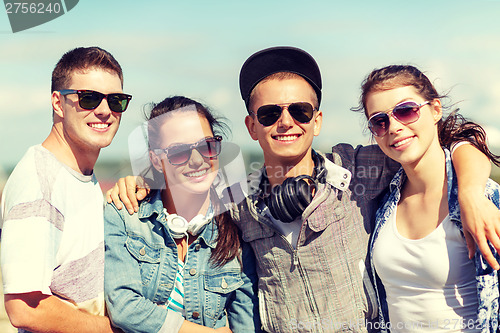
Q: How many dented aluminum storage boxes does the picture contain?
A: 0